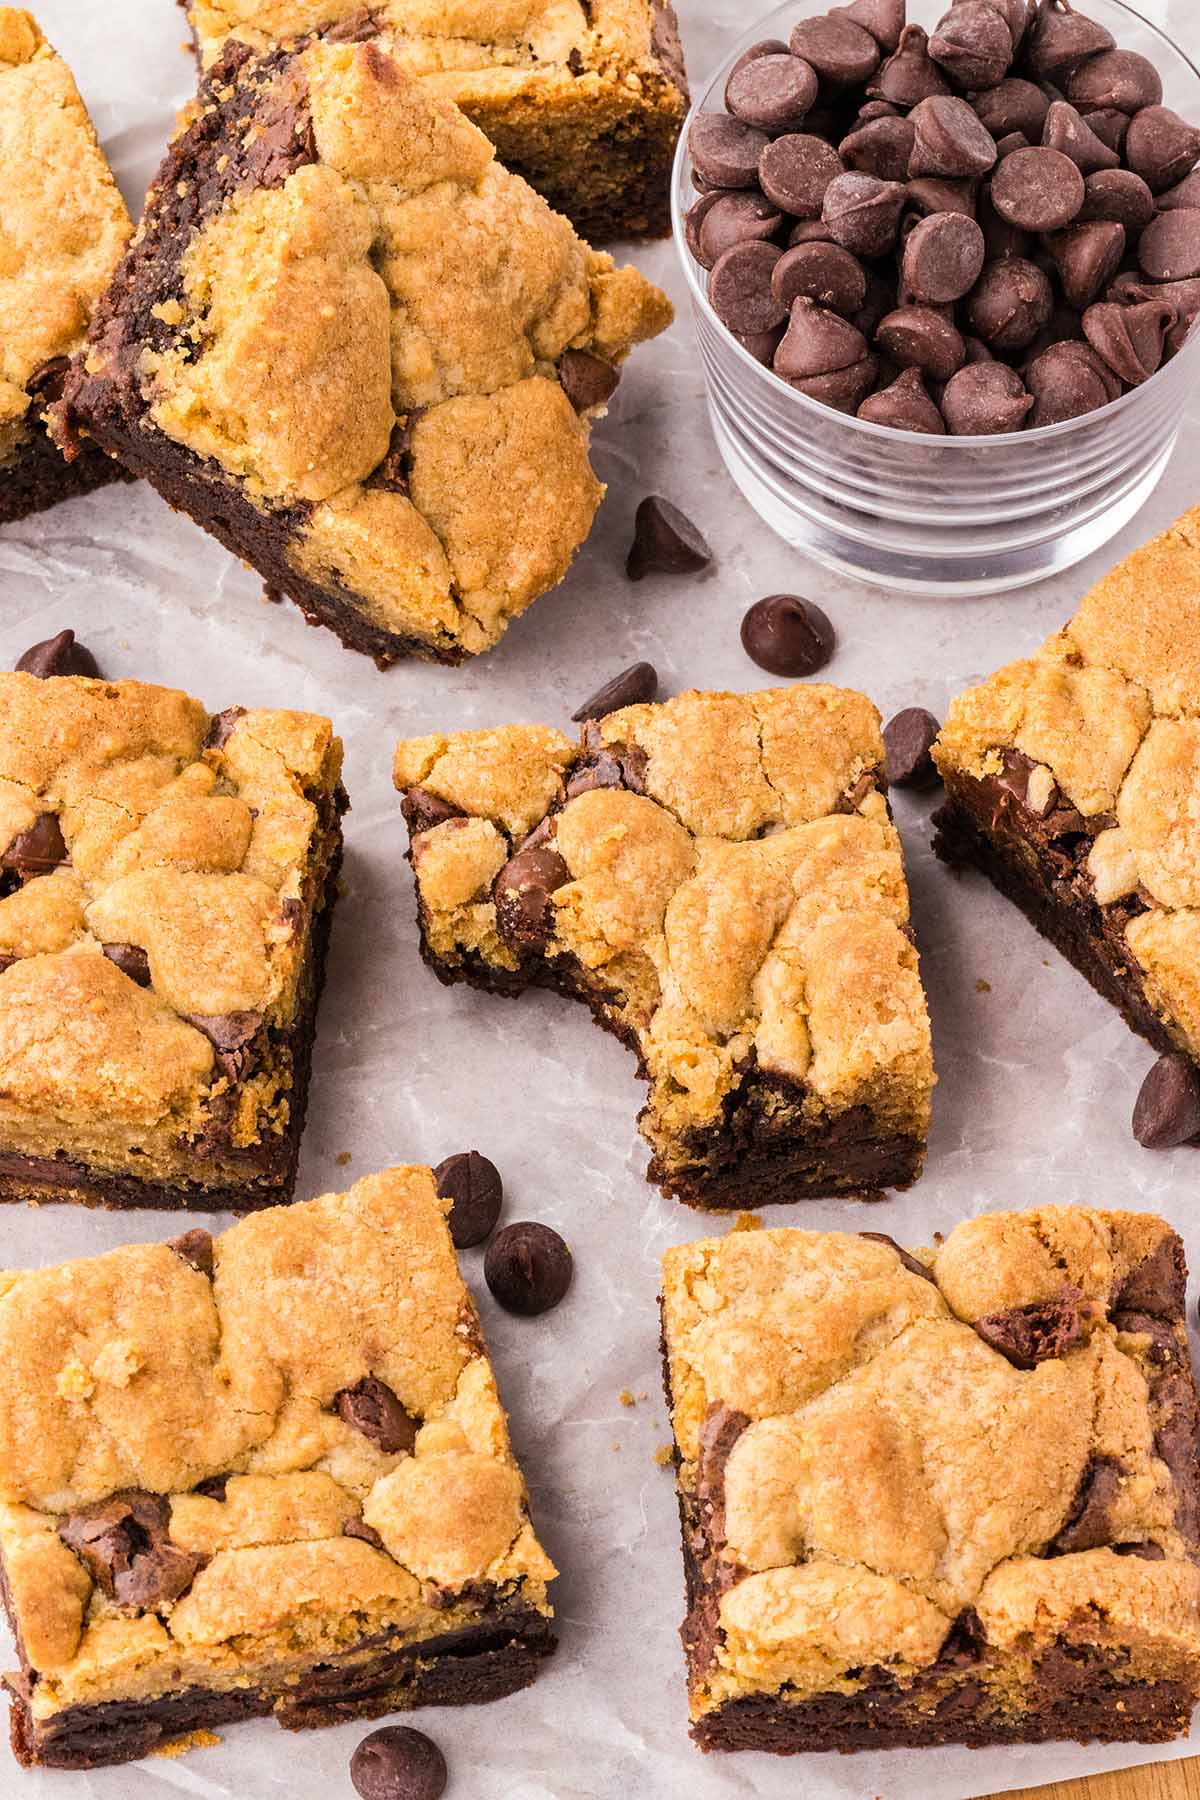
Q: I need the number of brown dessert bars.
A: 8